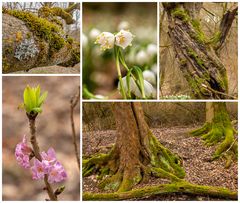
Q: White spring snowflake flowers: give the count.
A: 2